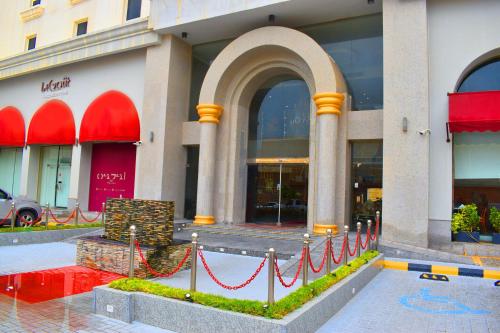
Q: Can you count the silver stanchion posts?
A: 13